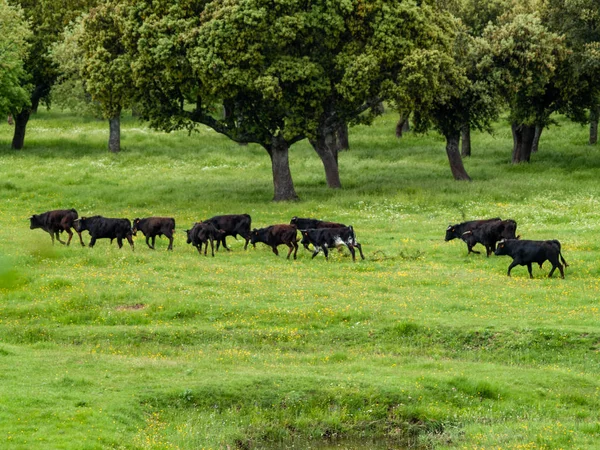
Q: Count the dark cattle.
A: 11